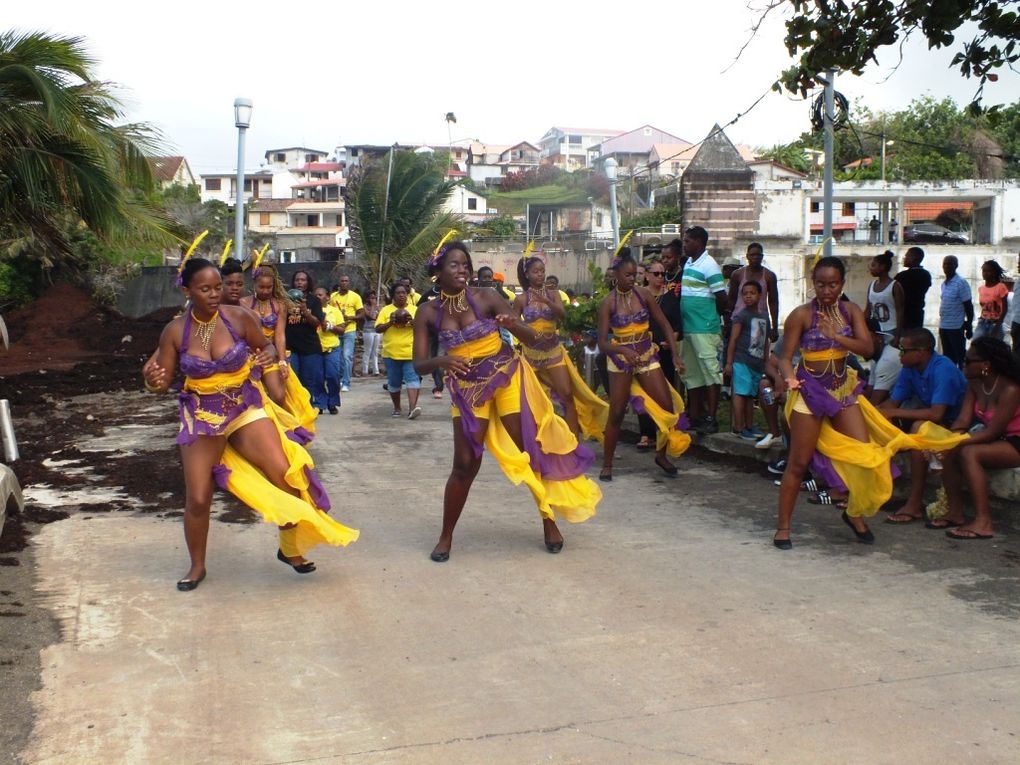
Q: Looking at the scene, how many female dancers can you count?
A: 7